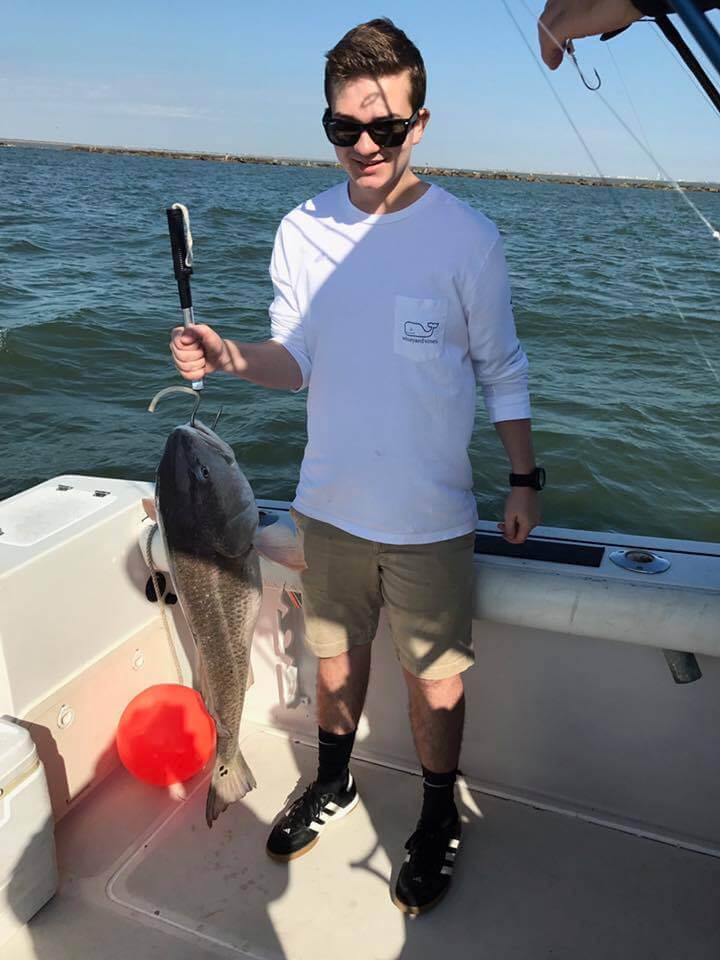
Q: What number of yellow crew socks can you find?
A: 0